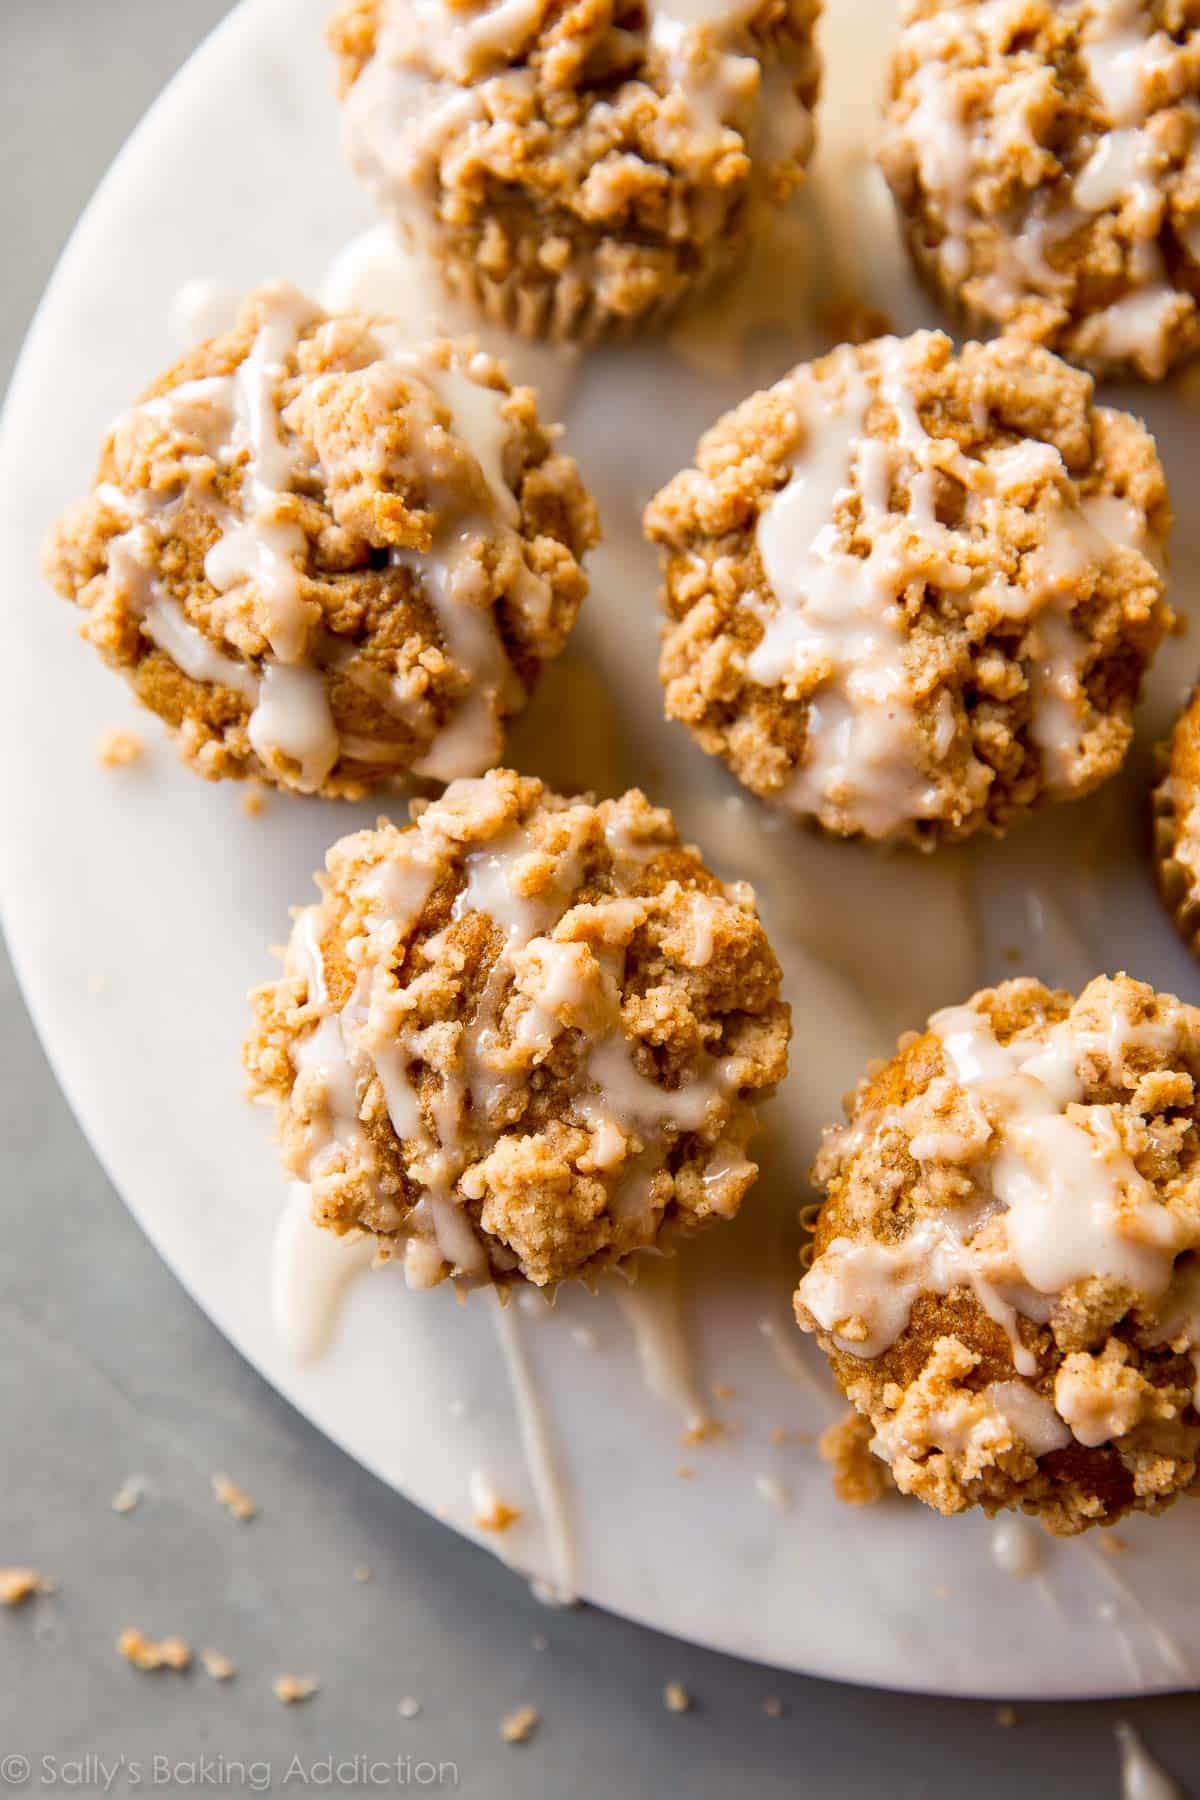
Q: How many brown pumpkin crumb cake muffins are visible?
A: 7